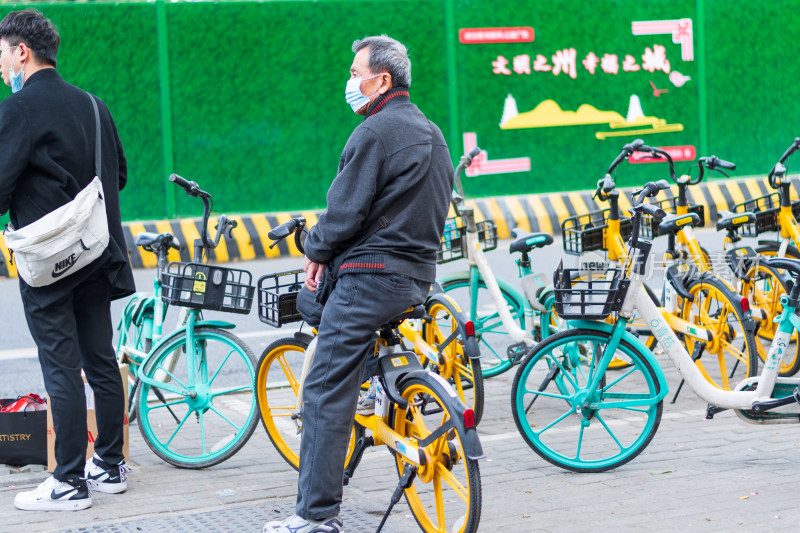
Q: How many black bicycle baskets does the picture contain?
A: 7